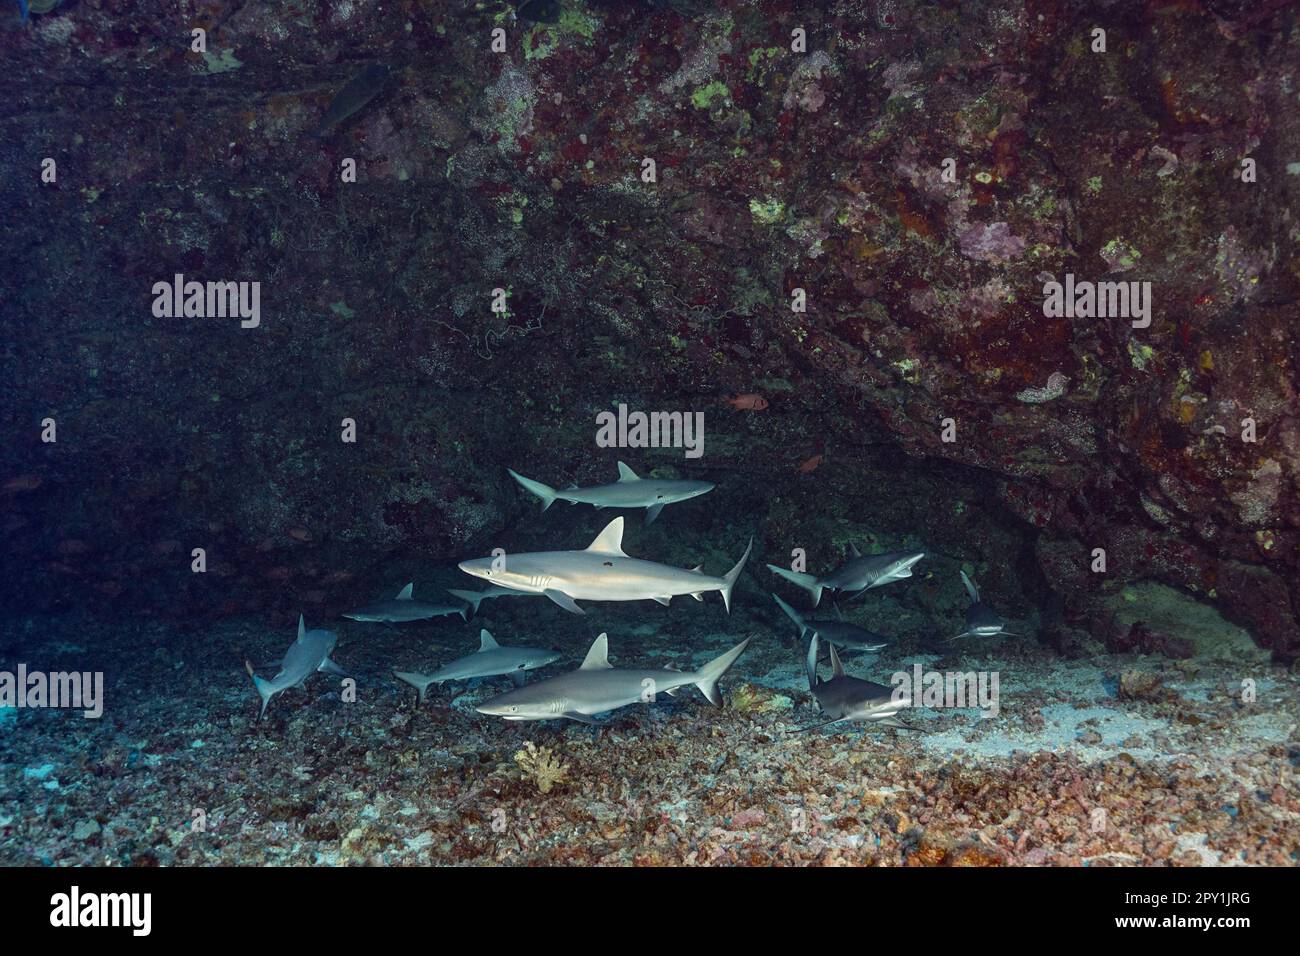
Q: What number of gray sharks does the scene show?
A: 11